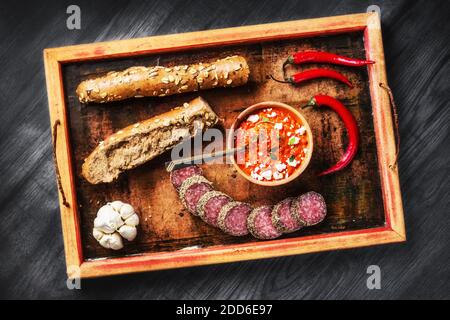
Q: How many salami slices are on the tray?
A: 7